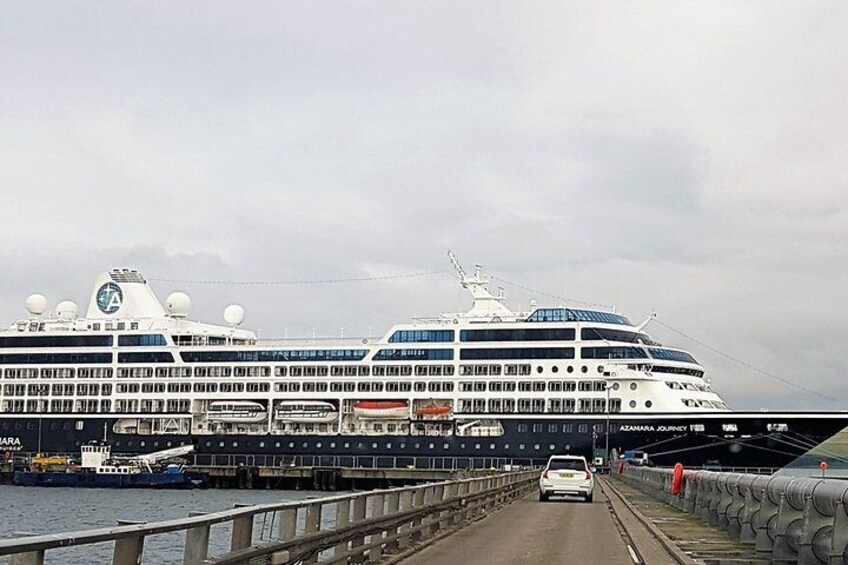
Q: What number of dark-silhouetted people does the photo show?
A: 0